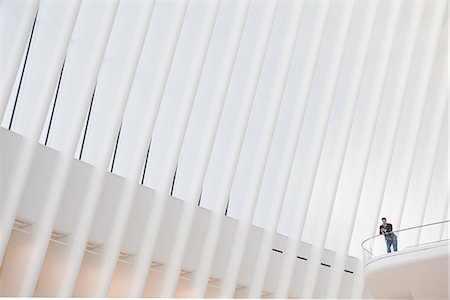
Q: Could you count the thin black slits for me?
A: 12